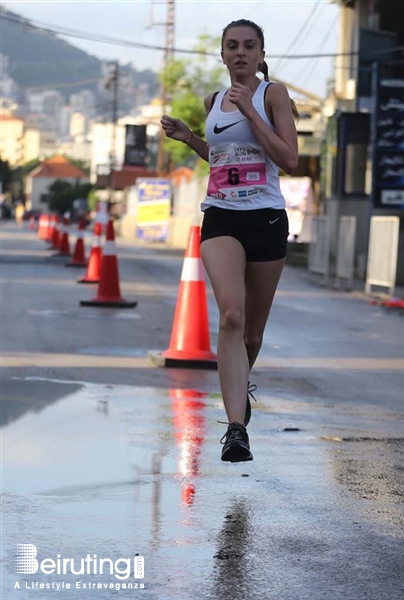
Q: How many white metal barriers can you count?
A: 3